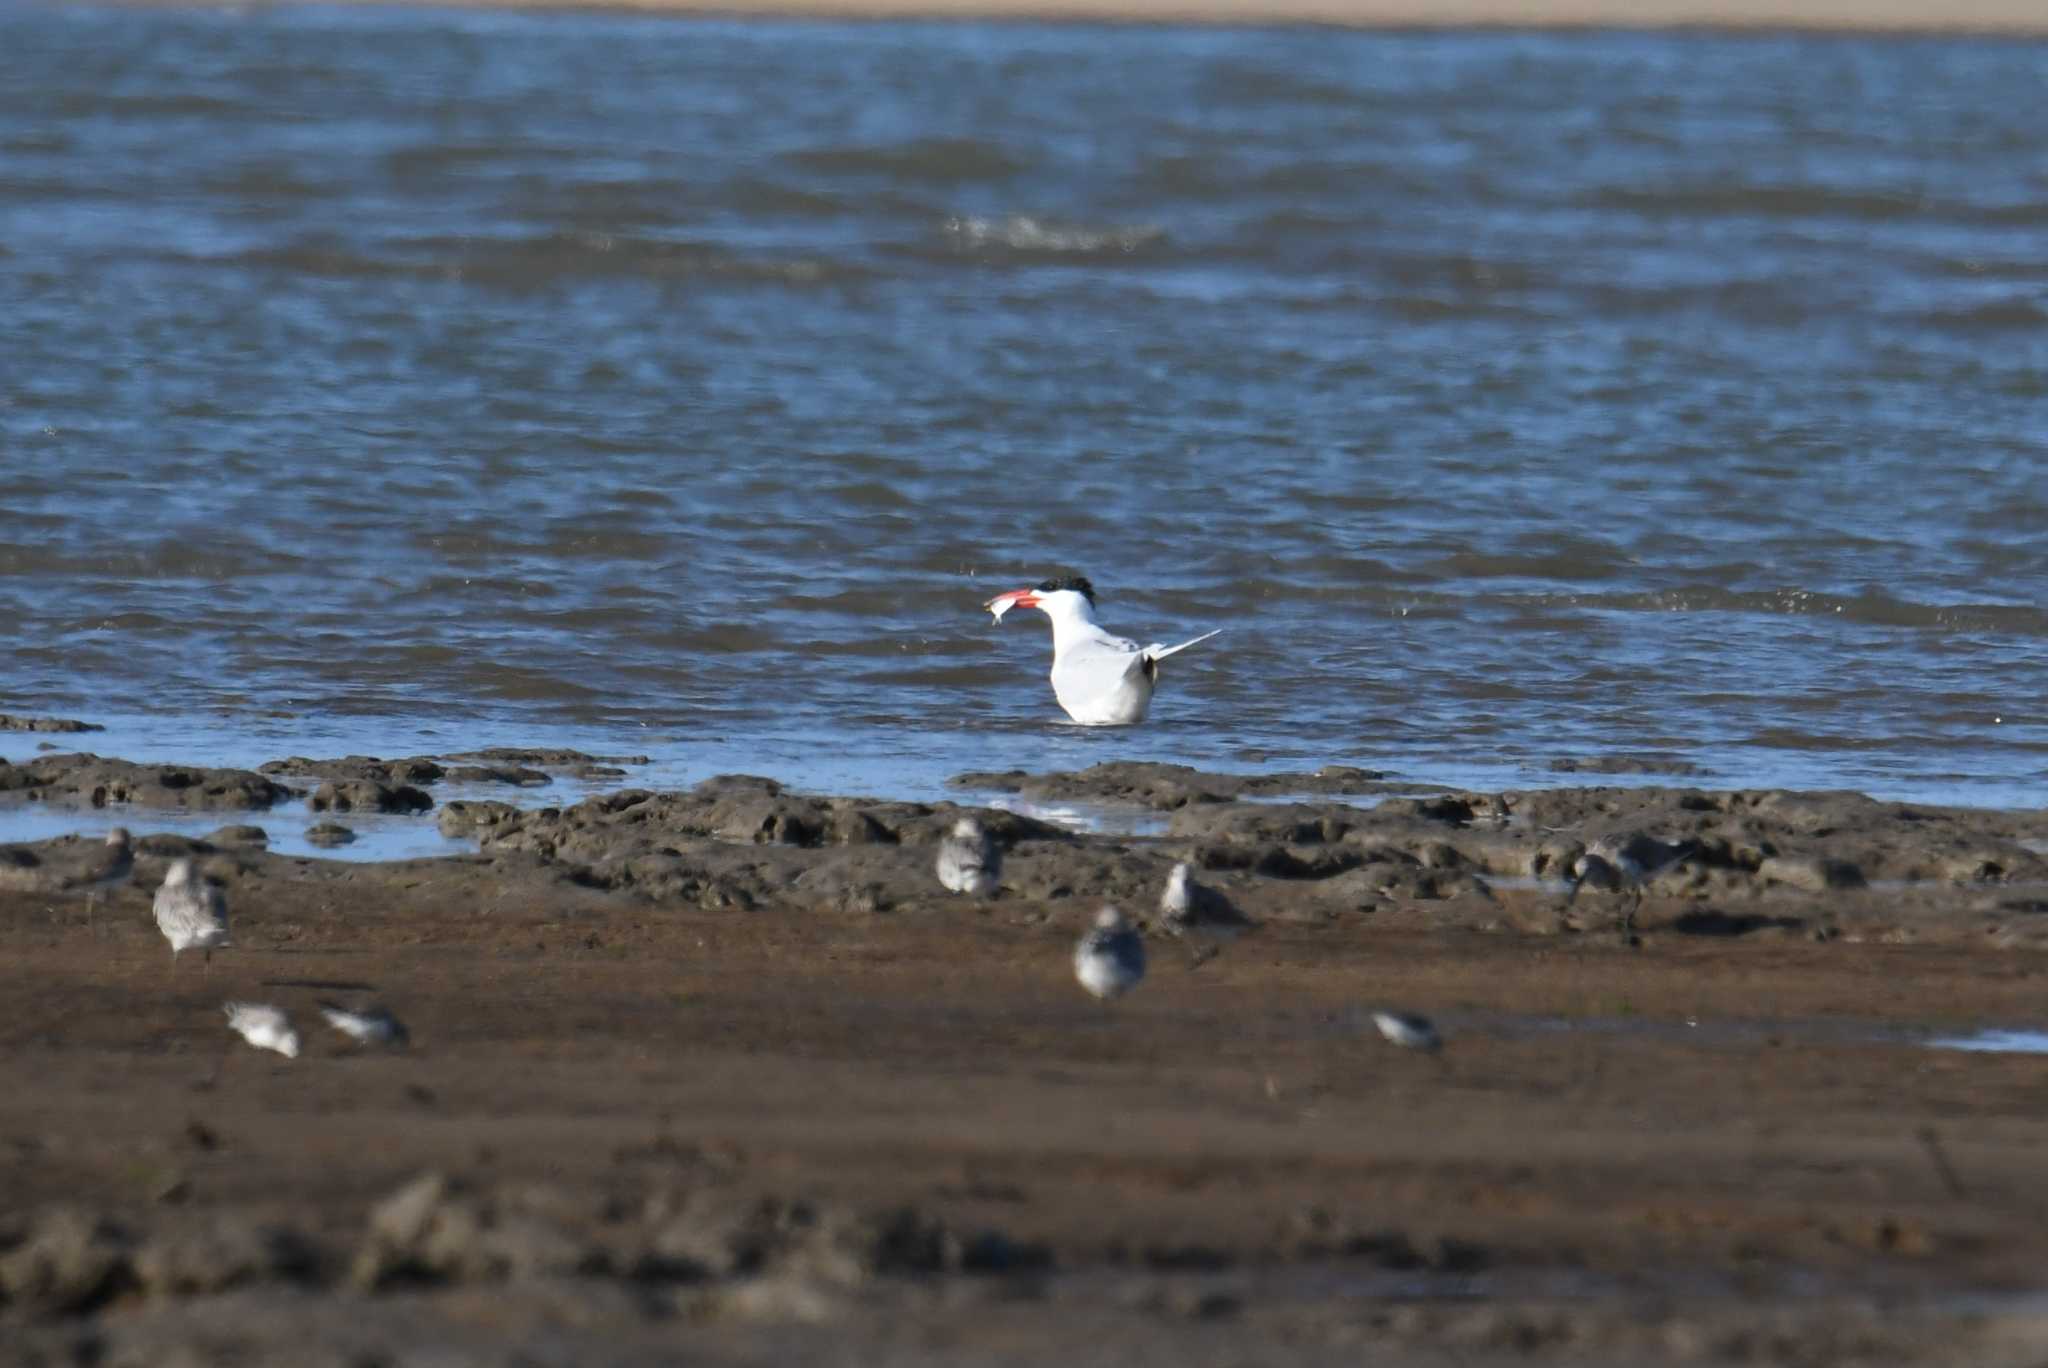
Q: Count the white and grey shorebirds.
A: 9